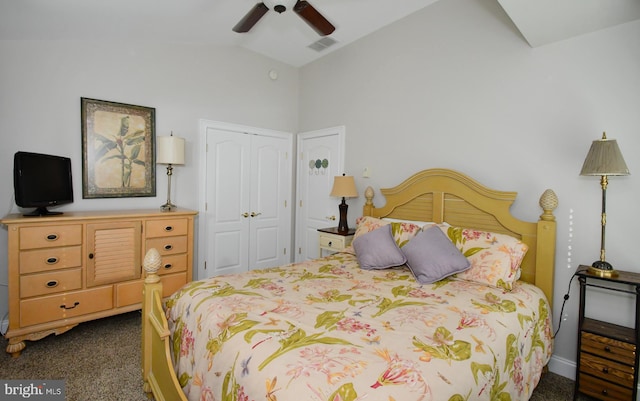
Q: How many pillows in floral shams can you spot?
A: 2